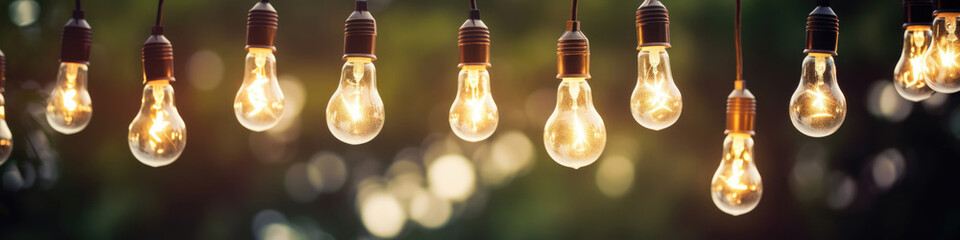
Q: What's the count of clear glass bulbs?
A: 12